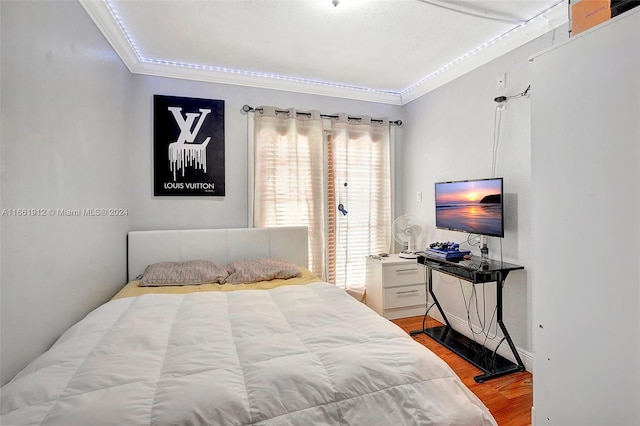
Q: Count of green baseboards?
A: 0